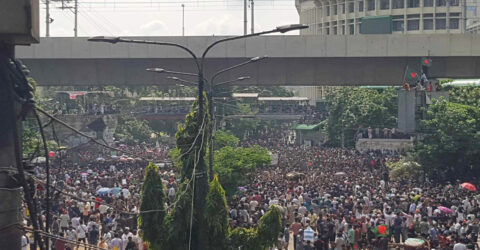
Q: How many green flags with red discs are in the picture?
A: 3